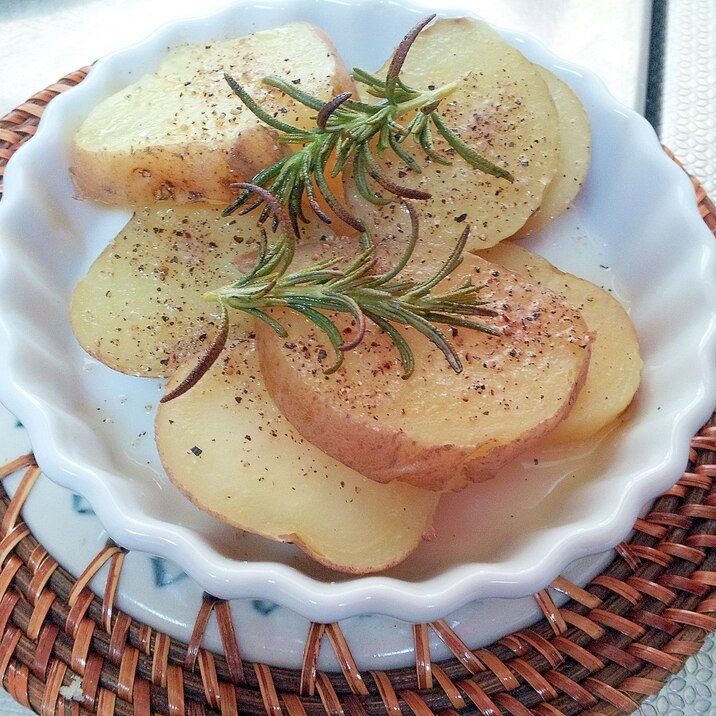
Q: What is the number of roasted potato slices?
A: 7